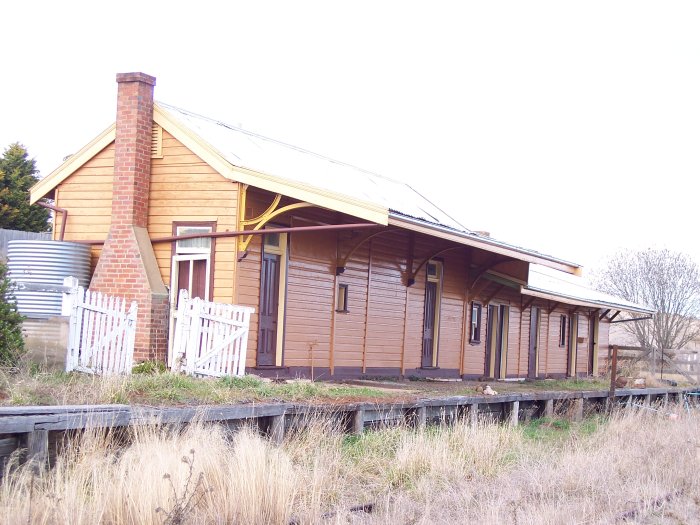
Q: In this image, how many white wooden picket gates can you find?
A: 2